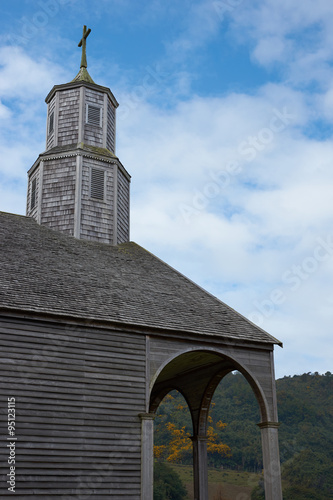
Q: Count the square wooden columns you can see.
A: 3